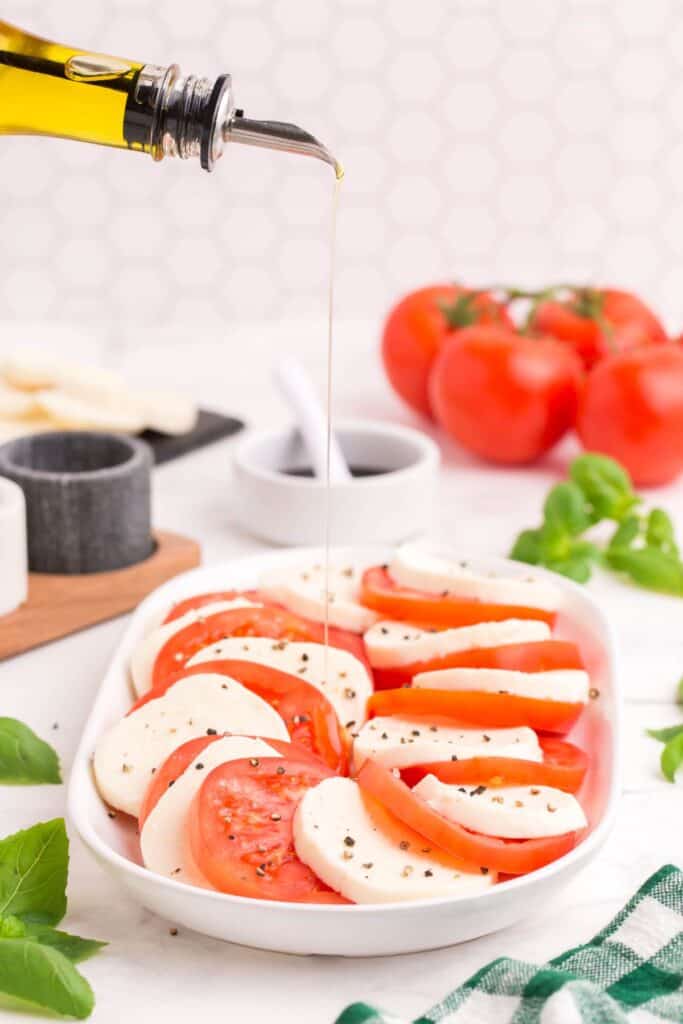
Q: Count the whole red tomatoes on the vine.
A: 4